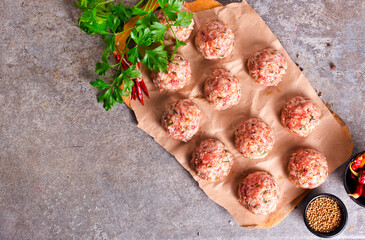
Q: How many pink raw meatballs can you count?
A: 11